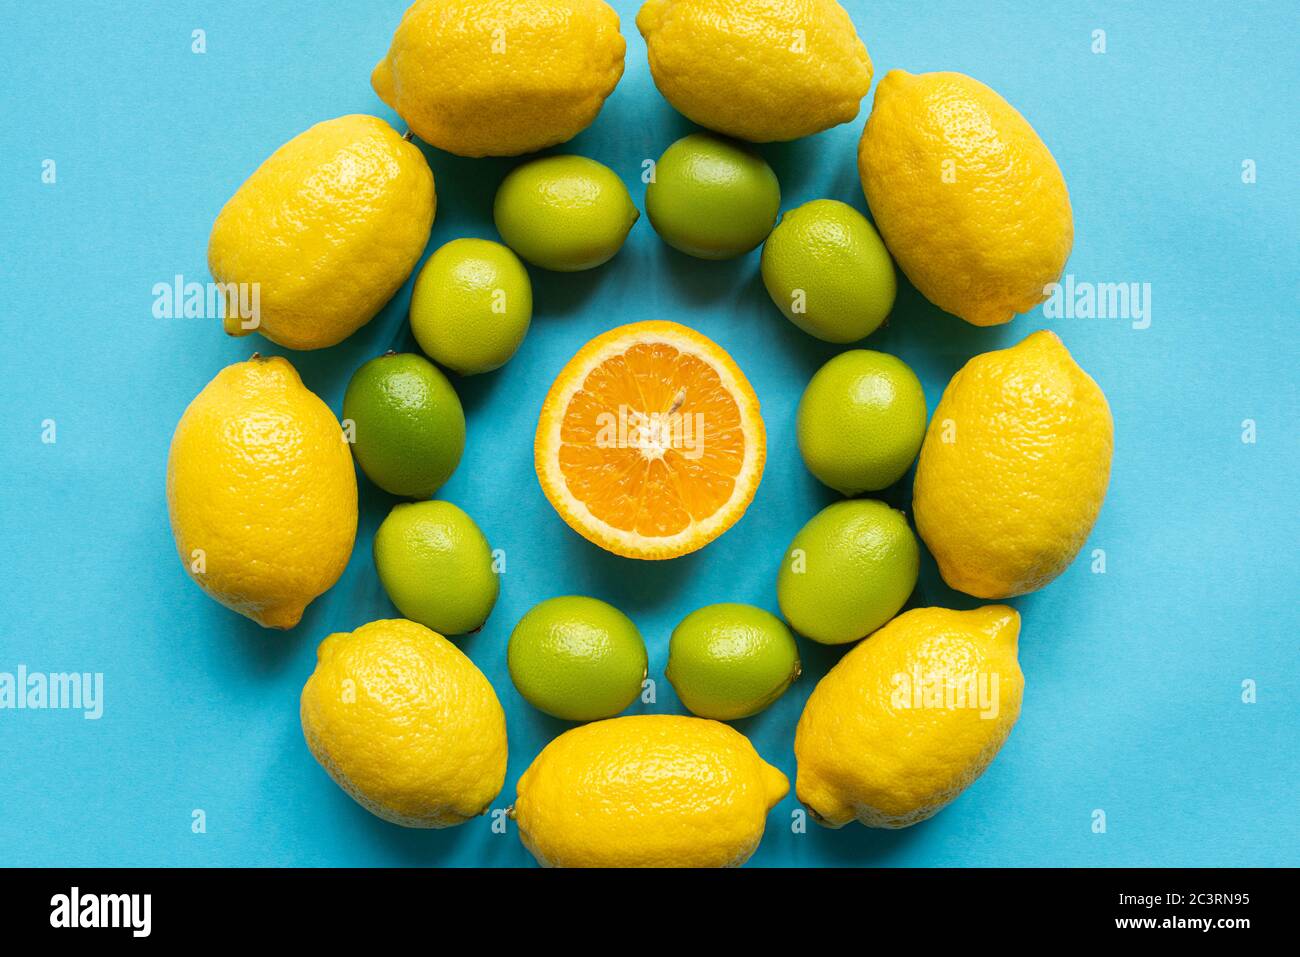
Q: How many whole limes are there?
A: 10